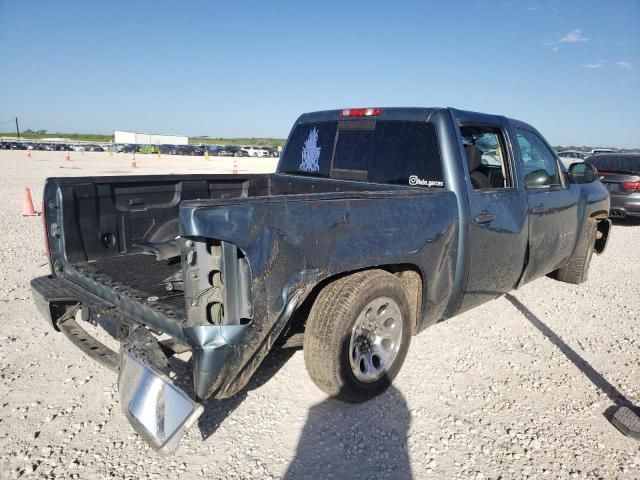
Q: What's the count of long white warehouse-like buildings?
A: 1